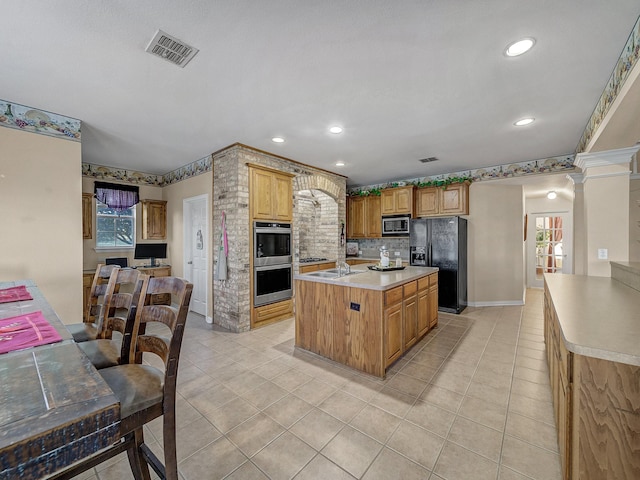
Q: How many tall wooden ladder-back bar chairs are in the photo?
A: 3